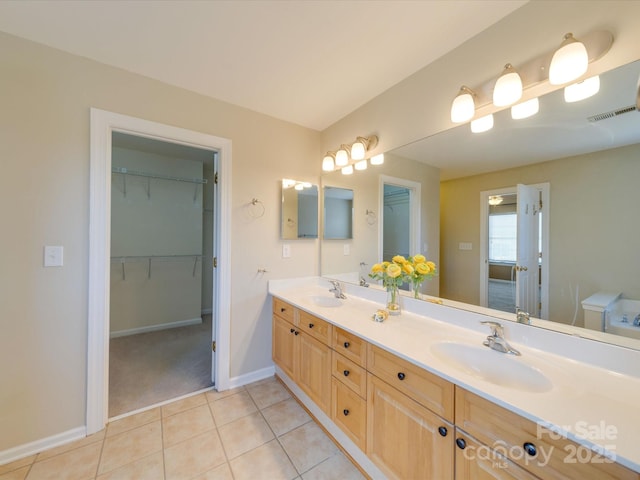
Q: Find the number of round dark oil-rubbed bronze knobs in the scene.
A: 11